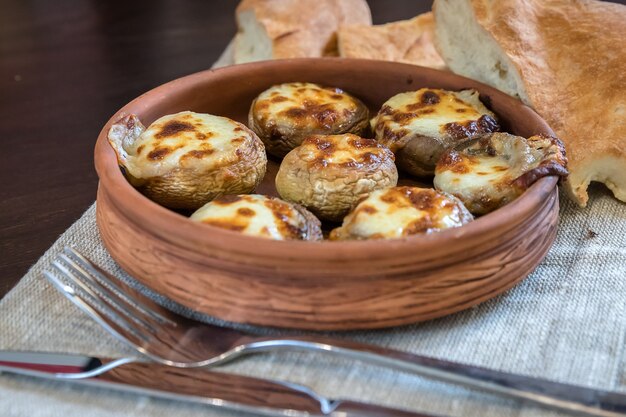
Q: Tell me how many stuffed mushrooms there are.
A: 7